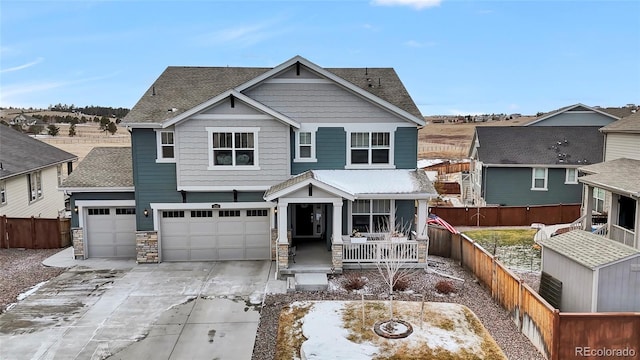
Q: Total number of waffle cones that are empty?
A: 0